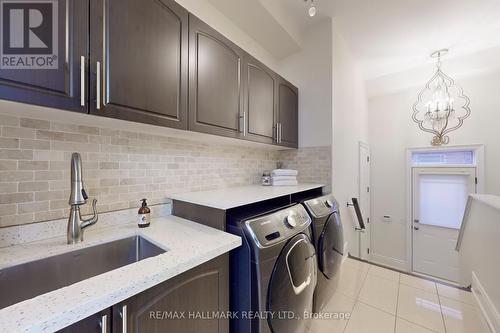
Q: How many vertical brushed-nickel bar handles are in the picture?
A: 7